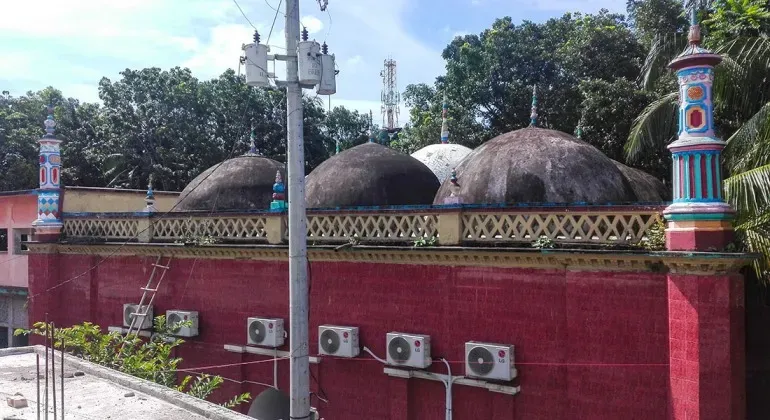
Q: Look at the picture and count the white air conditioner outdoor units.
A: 6